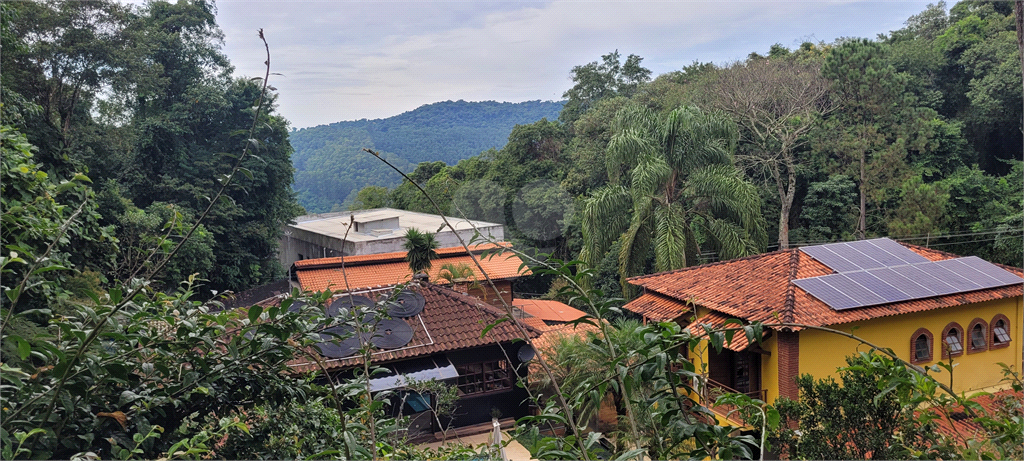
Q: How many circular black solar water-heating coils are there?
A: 5